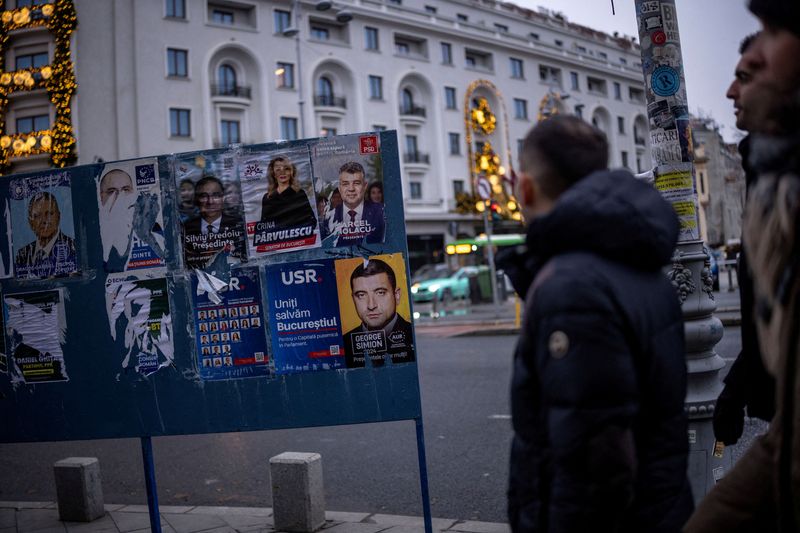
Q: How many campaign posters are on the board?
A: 10